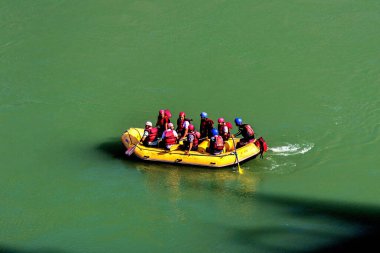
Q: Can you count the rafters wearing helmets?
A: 9